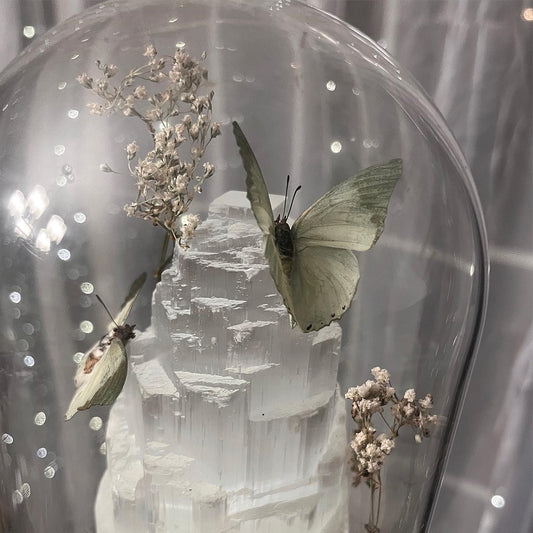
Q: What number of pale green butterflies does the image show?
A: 2